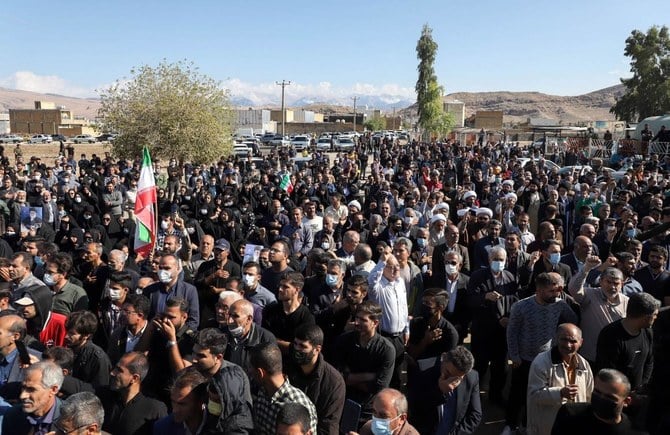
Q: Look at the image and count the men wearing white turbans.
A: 8